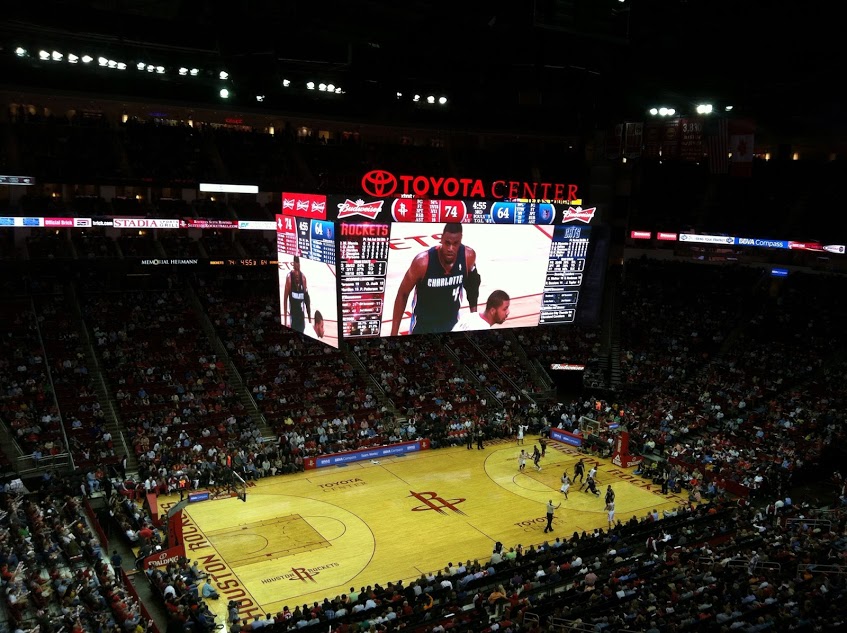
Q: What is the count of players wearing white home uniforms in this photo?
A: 5